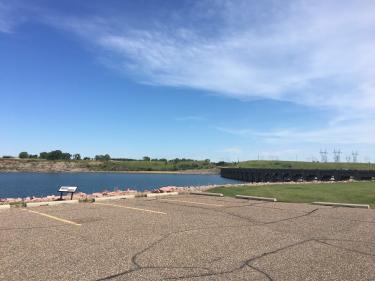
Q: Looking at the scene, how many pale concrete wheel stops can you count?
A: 7